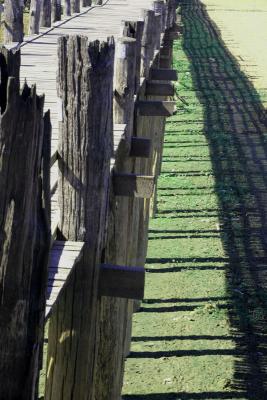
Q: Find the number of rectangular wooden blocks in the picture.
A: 6